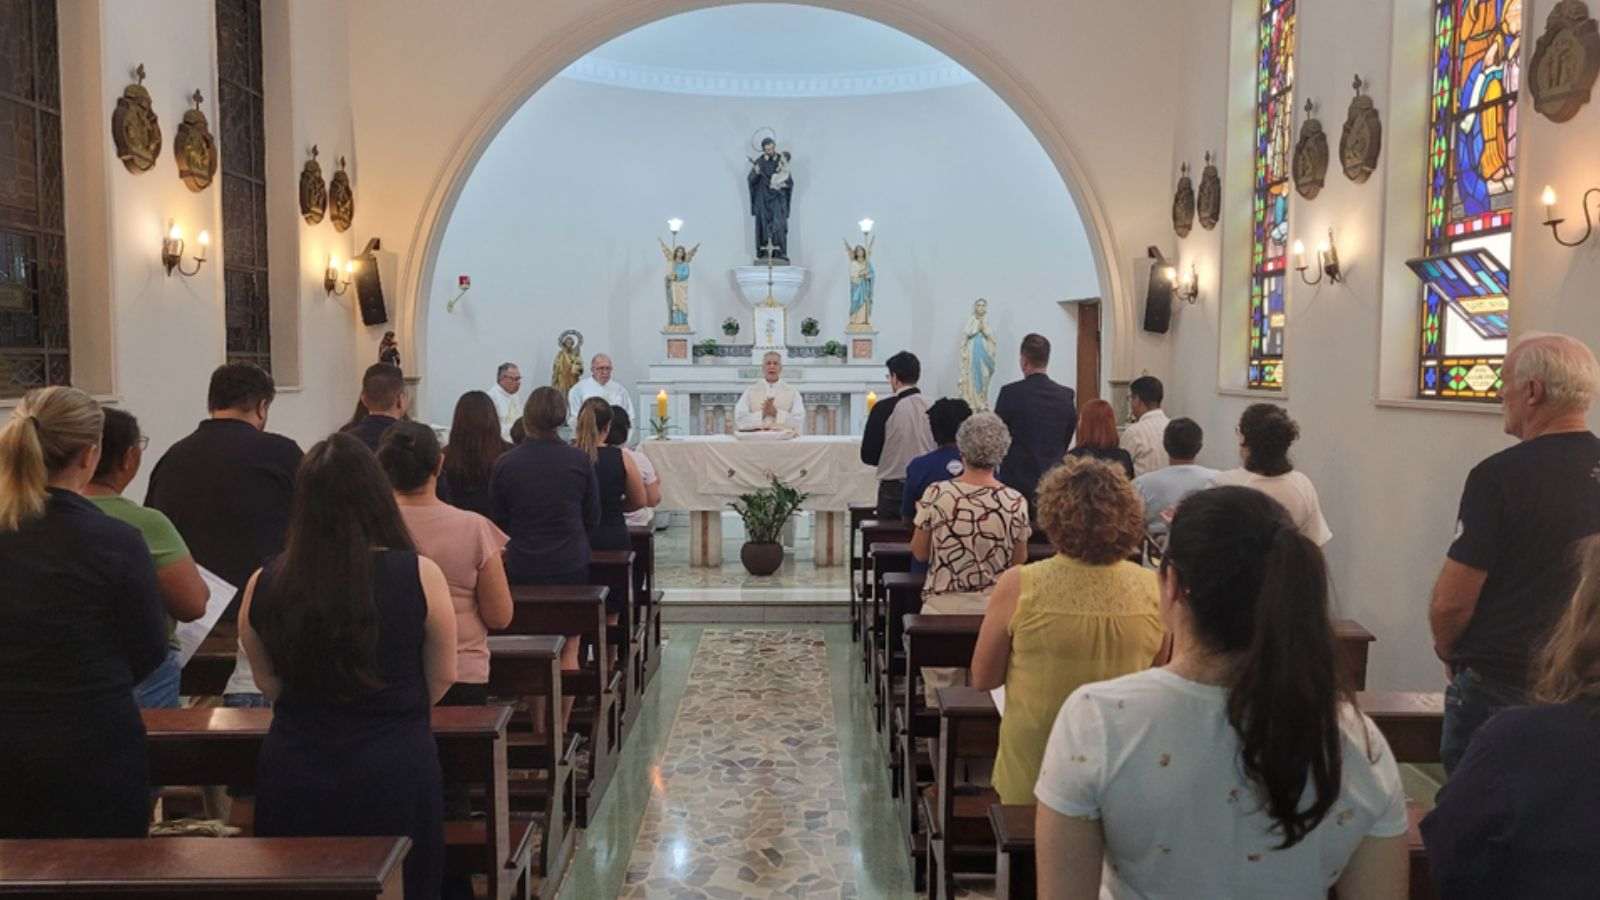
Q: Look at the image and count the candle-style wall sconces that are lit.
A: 5